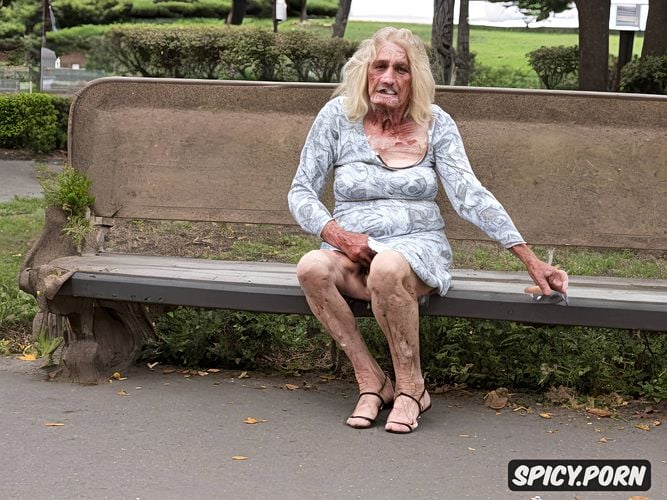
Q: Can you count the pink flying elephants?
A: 0